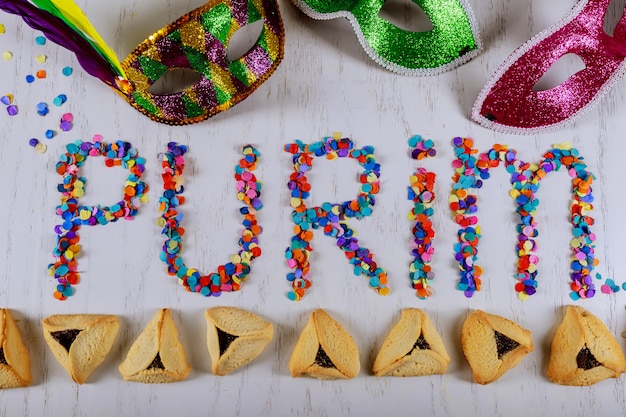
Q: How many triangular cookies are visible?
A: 8